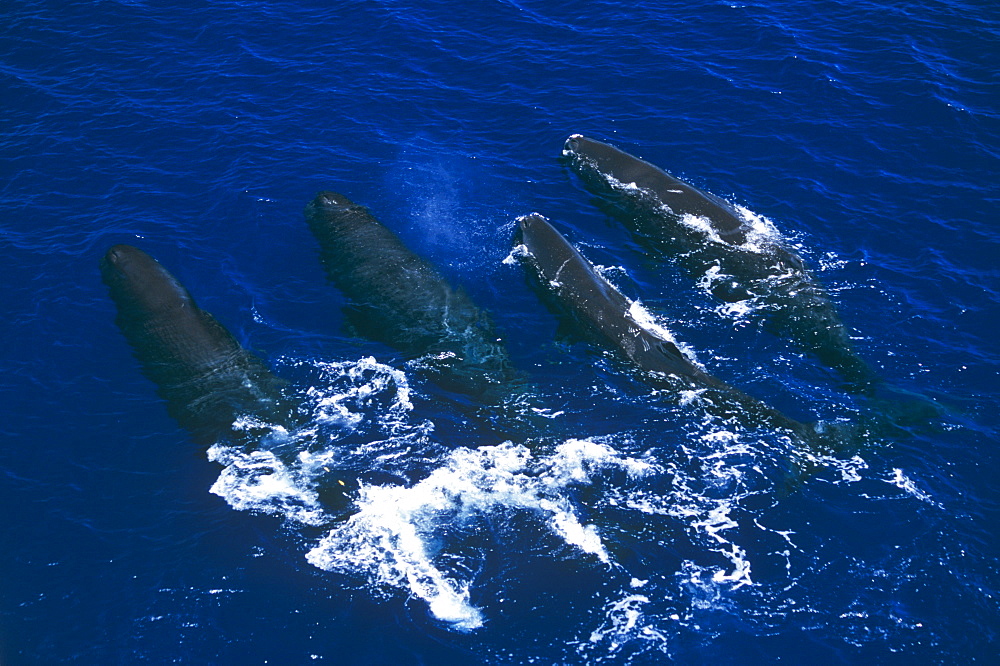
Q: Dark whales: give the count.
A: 4